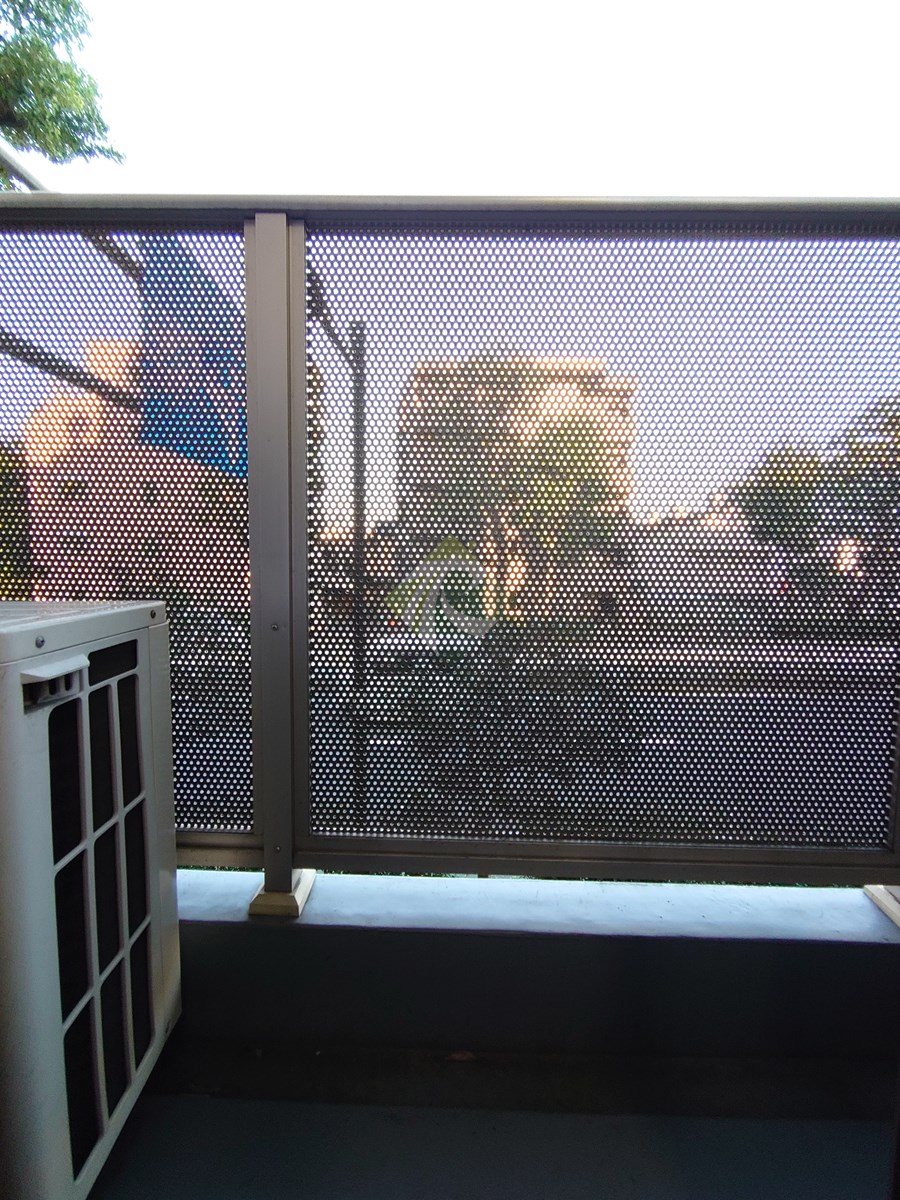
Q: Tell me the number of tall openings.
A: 9